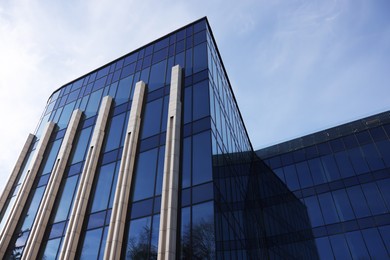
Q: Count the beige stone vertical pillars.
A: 6